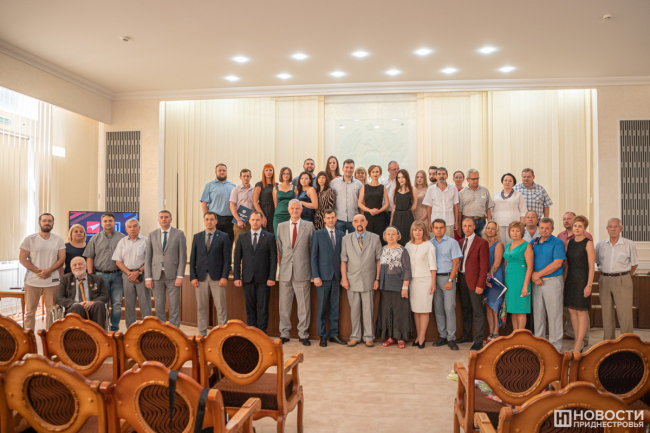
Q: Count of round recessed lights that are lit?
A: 11